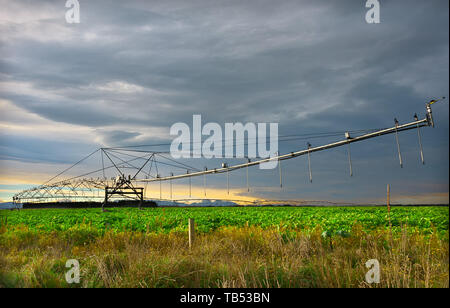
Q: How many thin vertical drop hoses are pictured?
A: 12